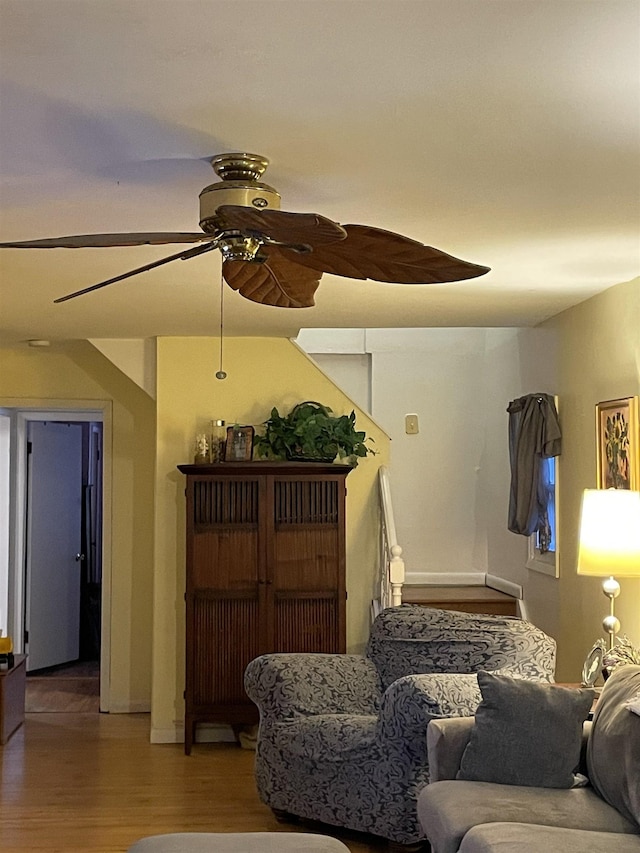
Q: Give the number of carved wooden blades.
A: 5